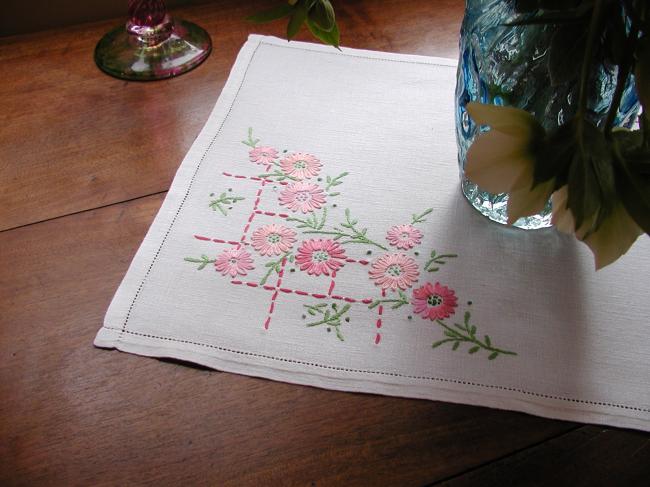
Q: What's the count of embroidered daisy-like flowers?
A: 9